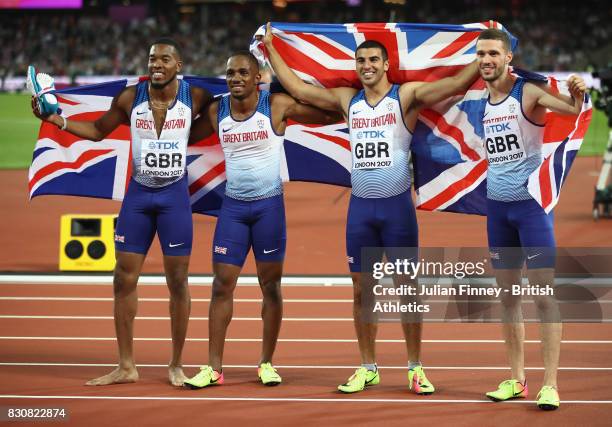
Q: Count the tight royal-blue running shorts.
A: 4